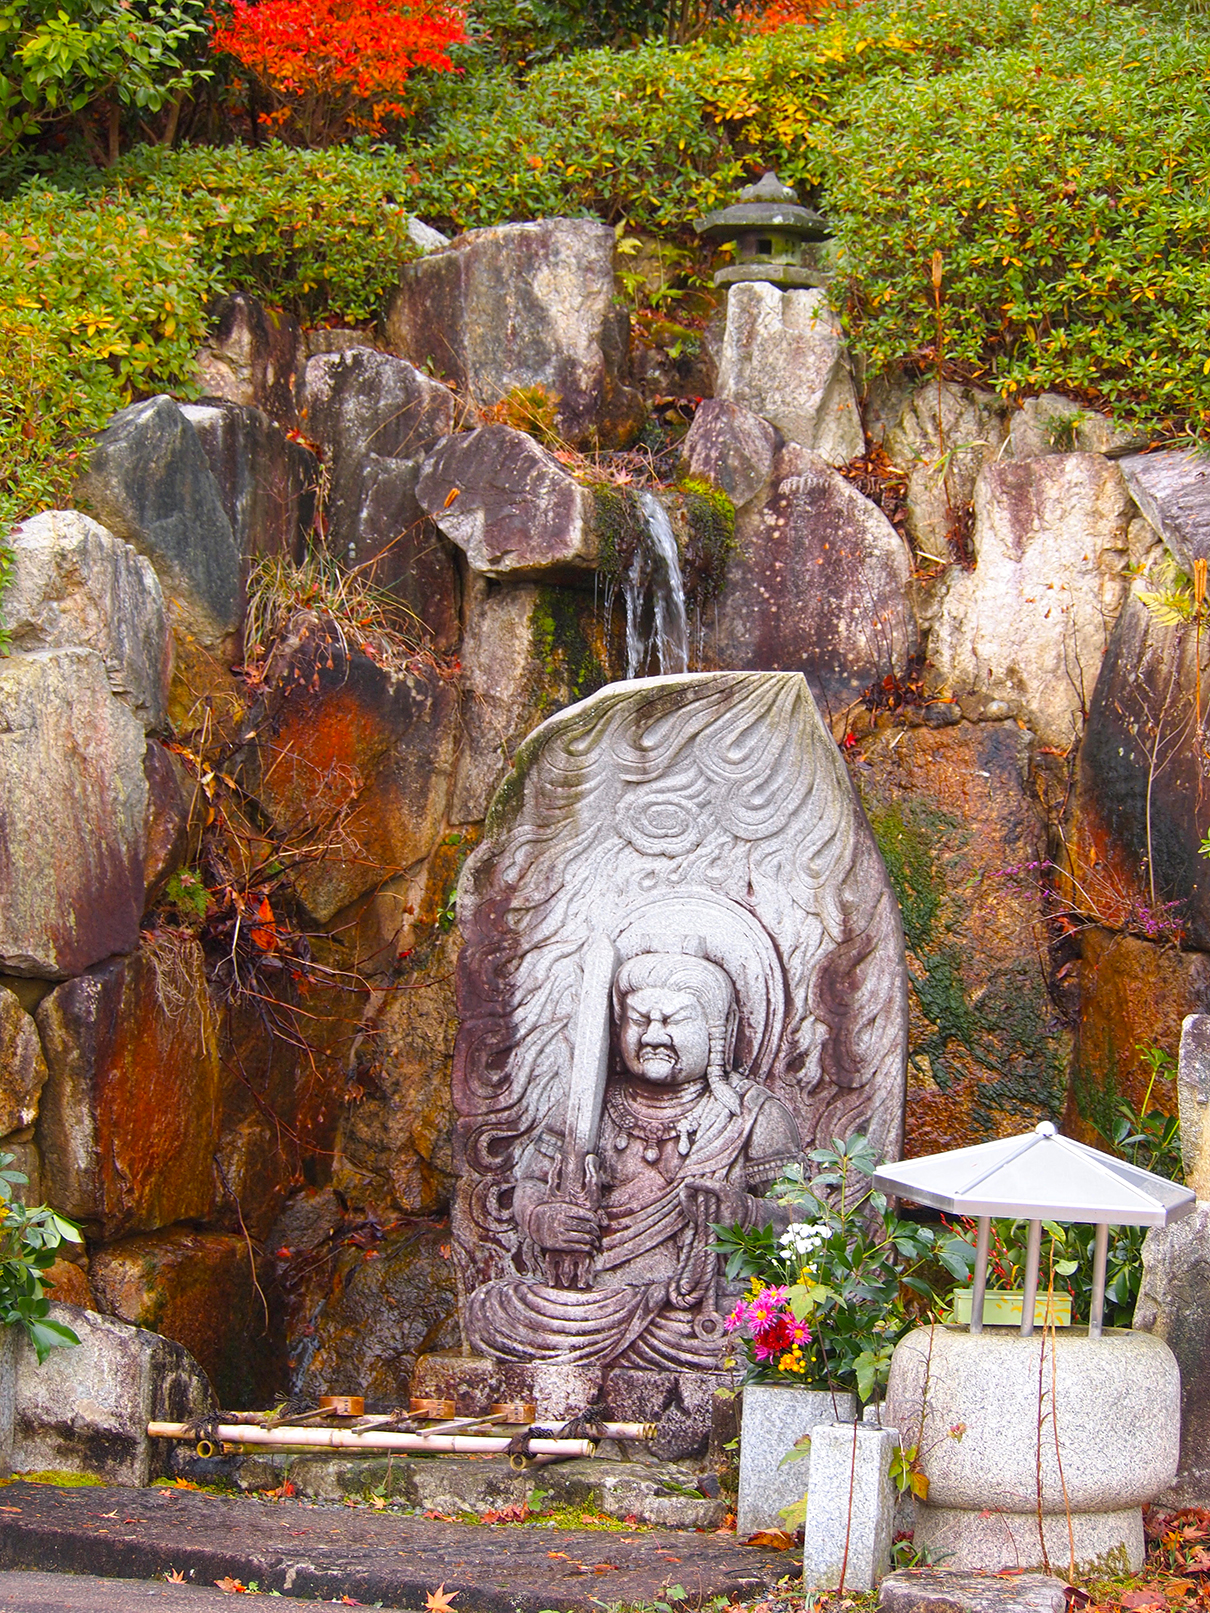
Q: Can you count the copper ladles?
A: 3